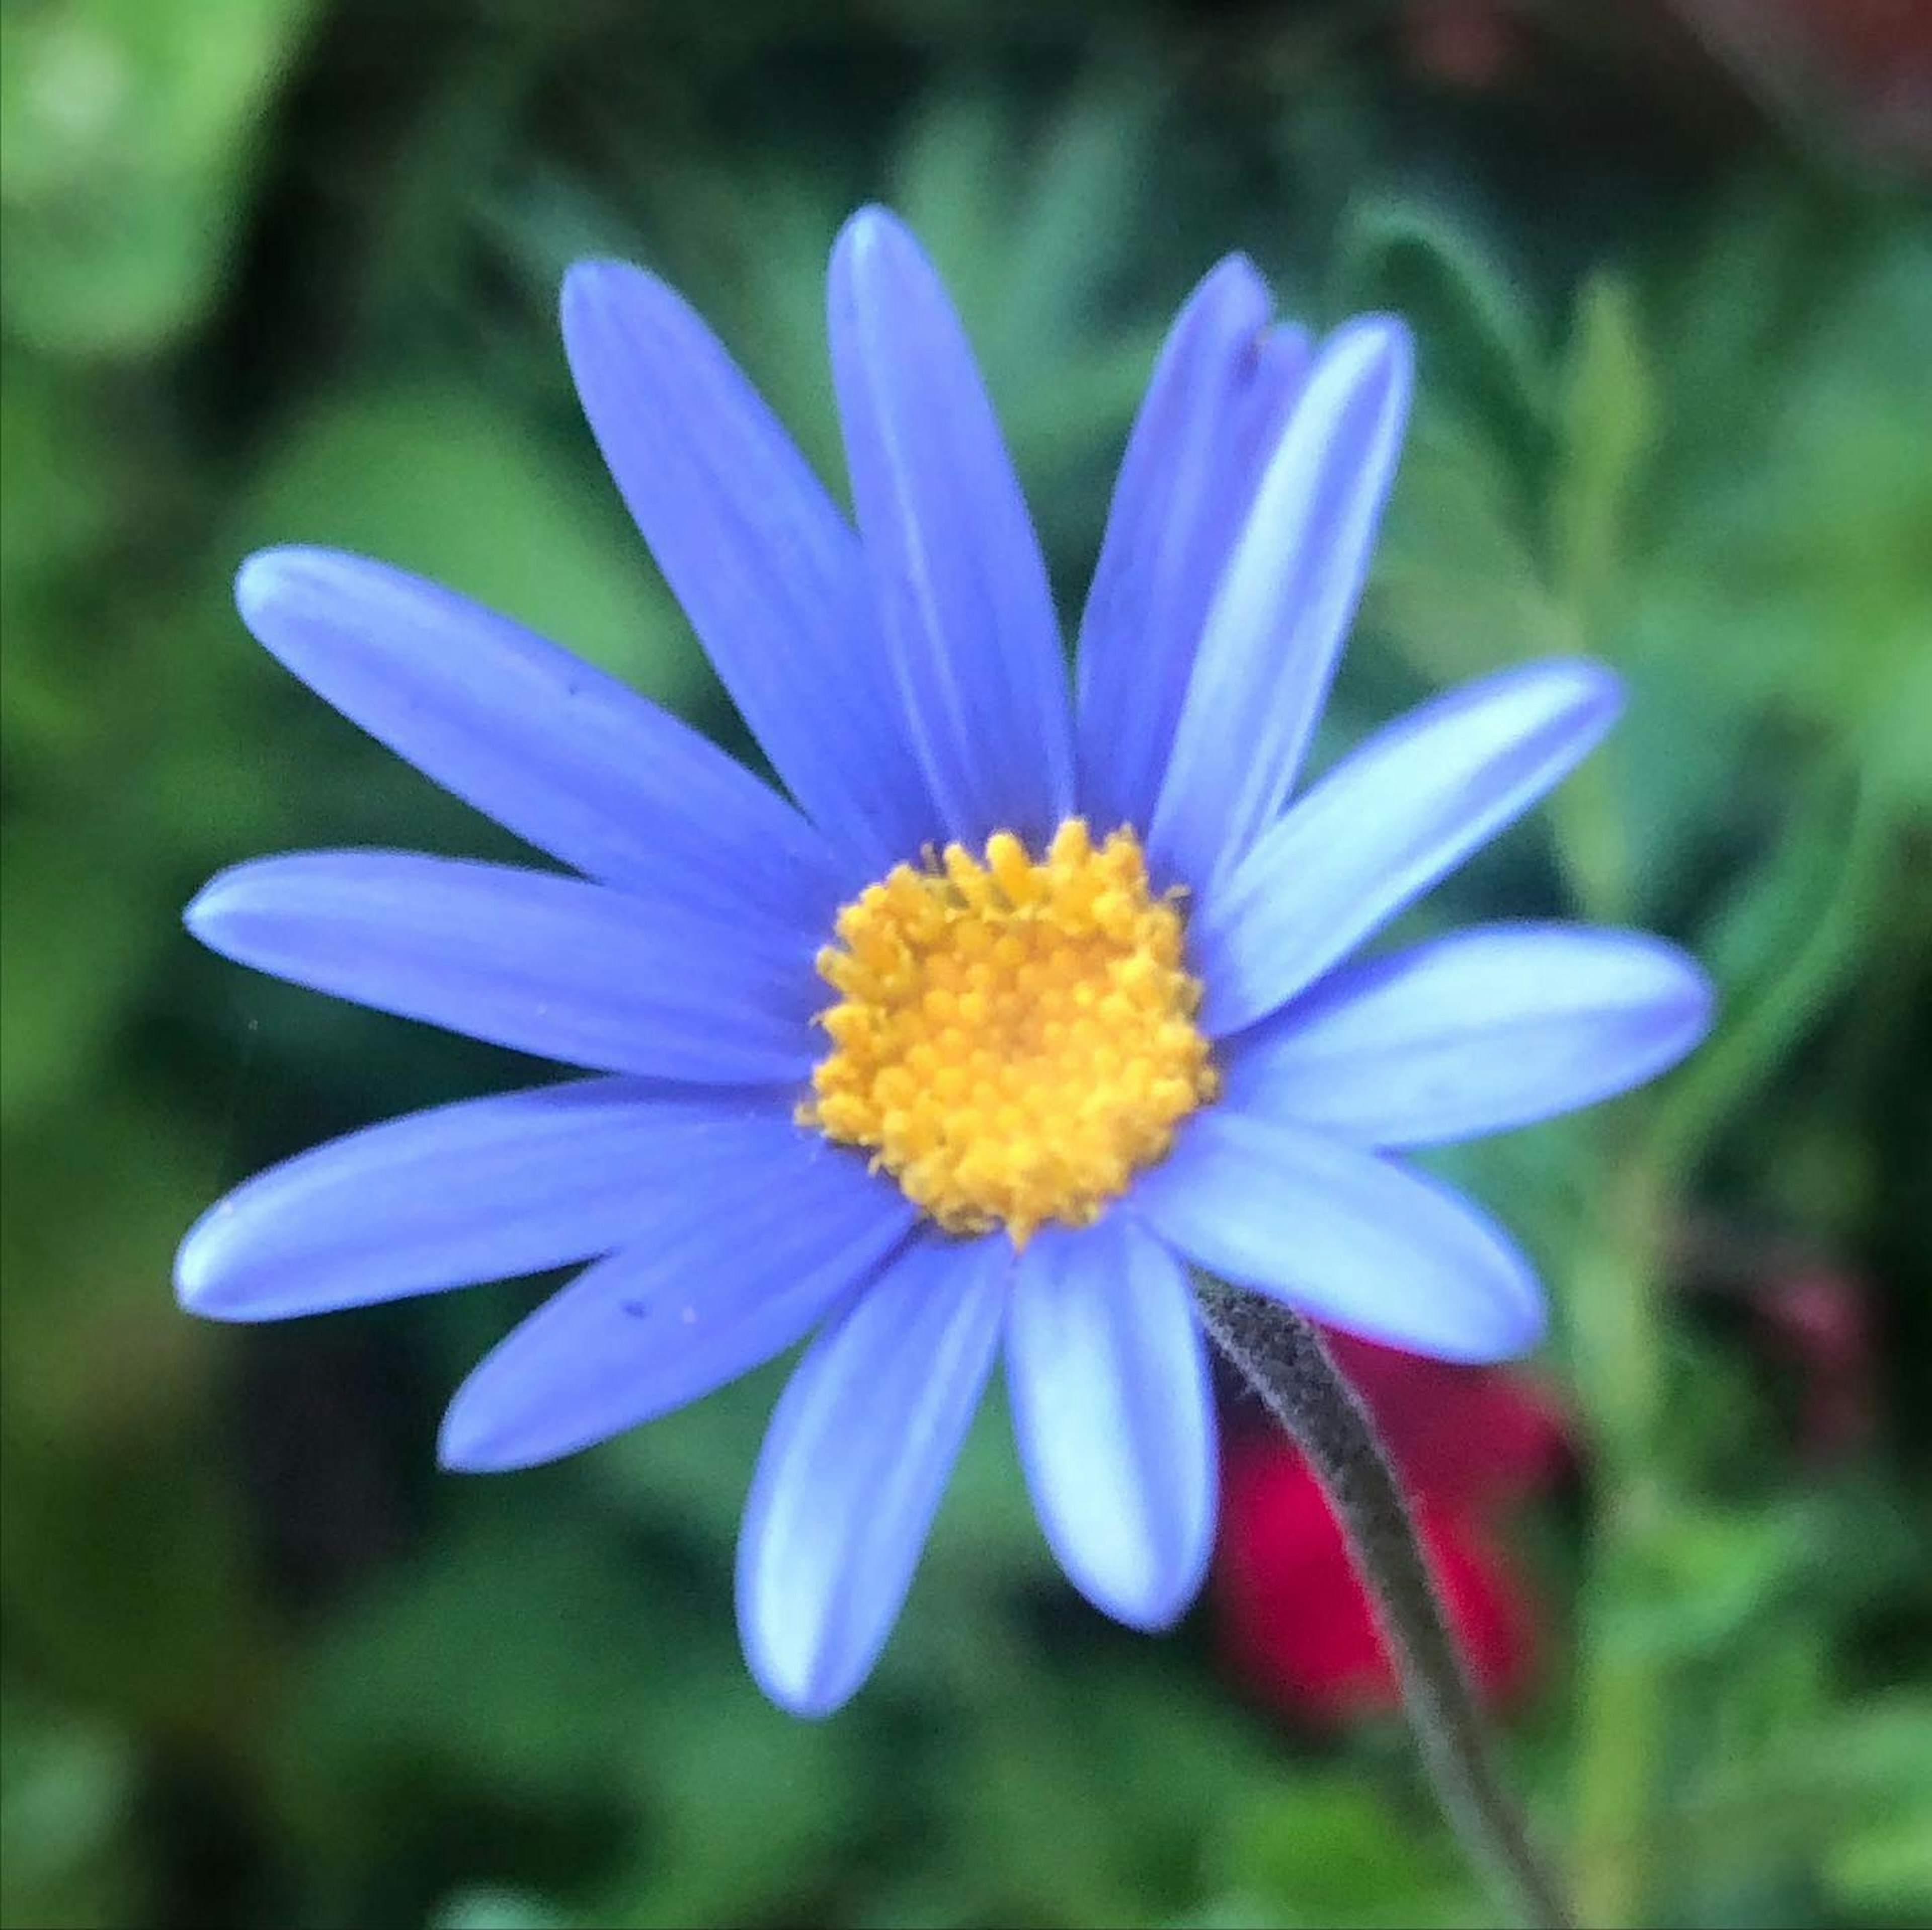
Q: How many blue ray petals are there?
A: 13